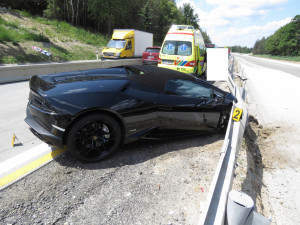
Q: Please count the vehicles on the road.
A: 4